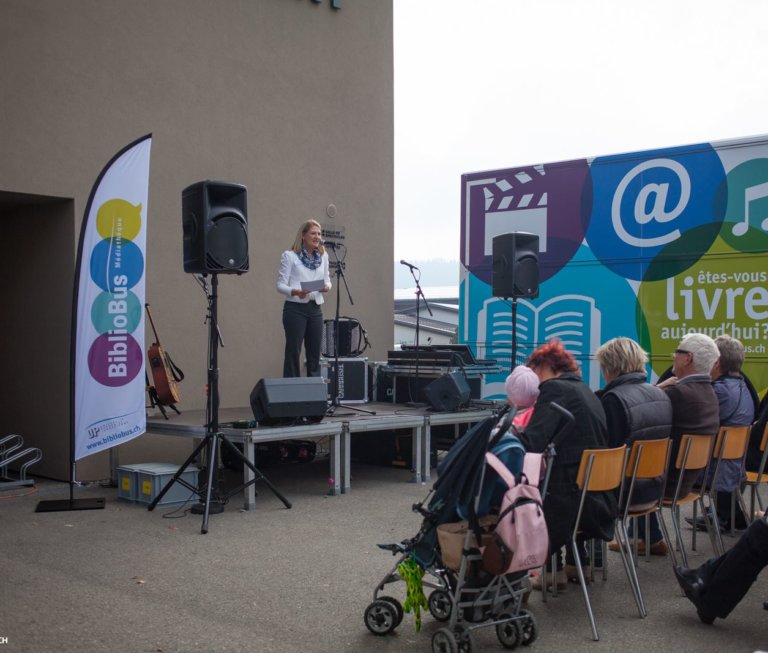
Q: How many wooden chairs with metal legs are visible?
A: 5